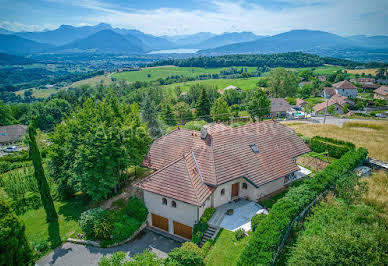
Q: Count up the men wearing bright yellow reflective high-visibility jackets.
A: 0